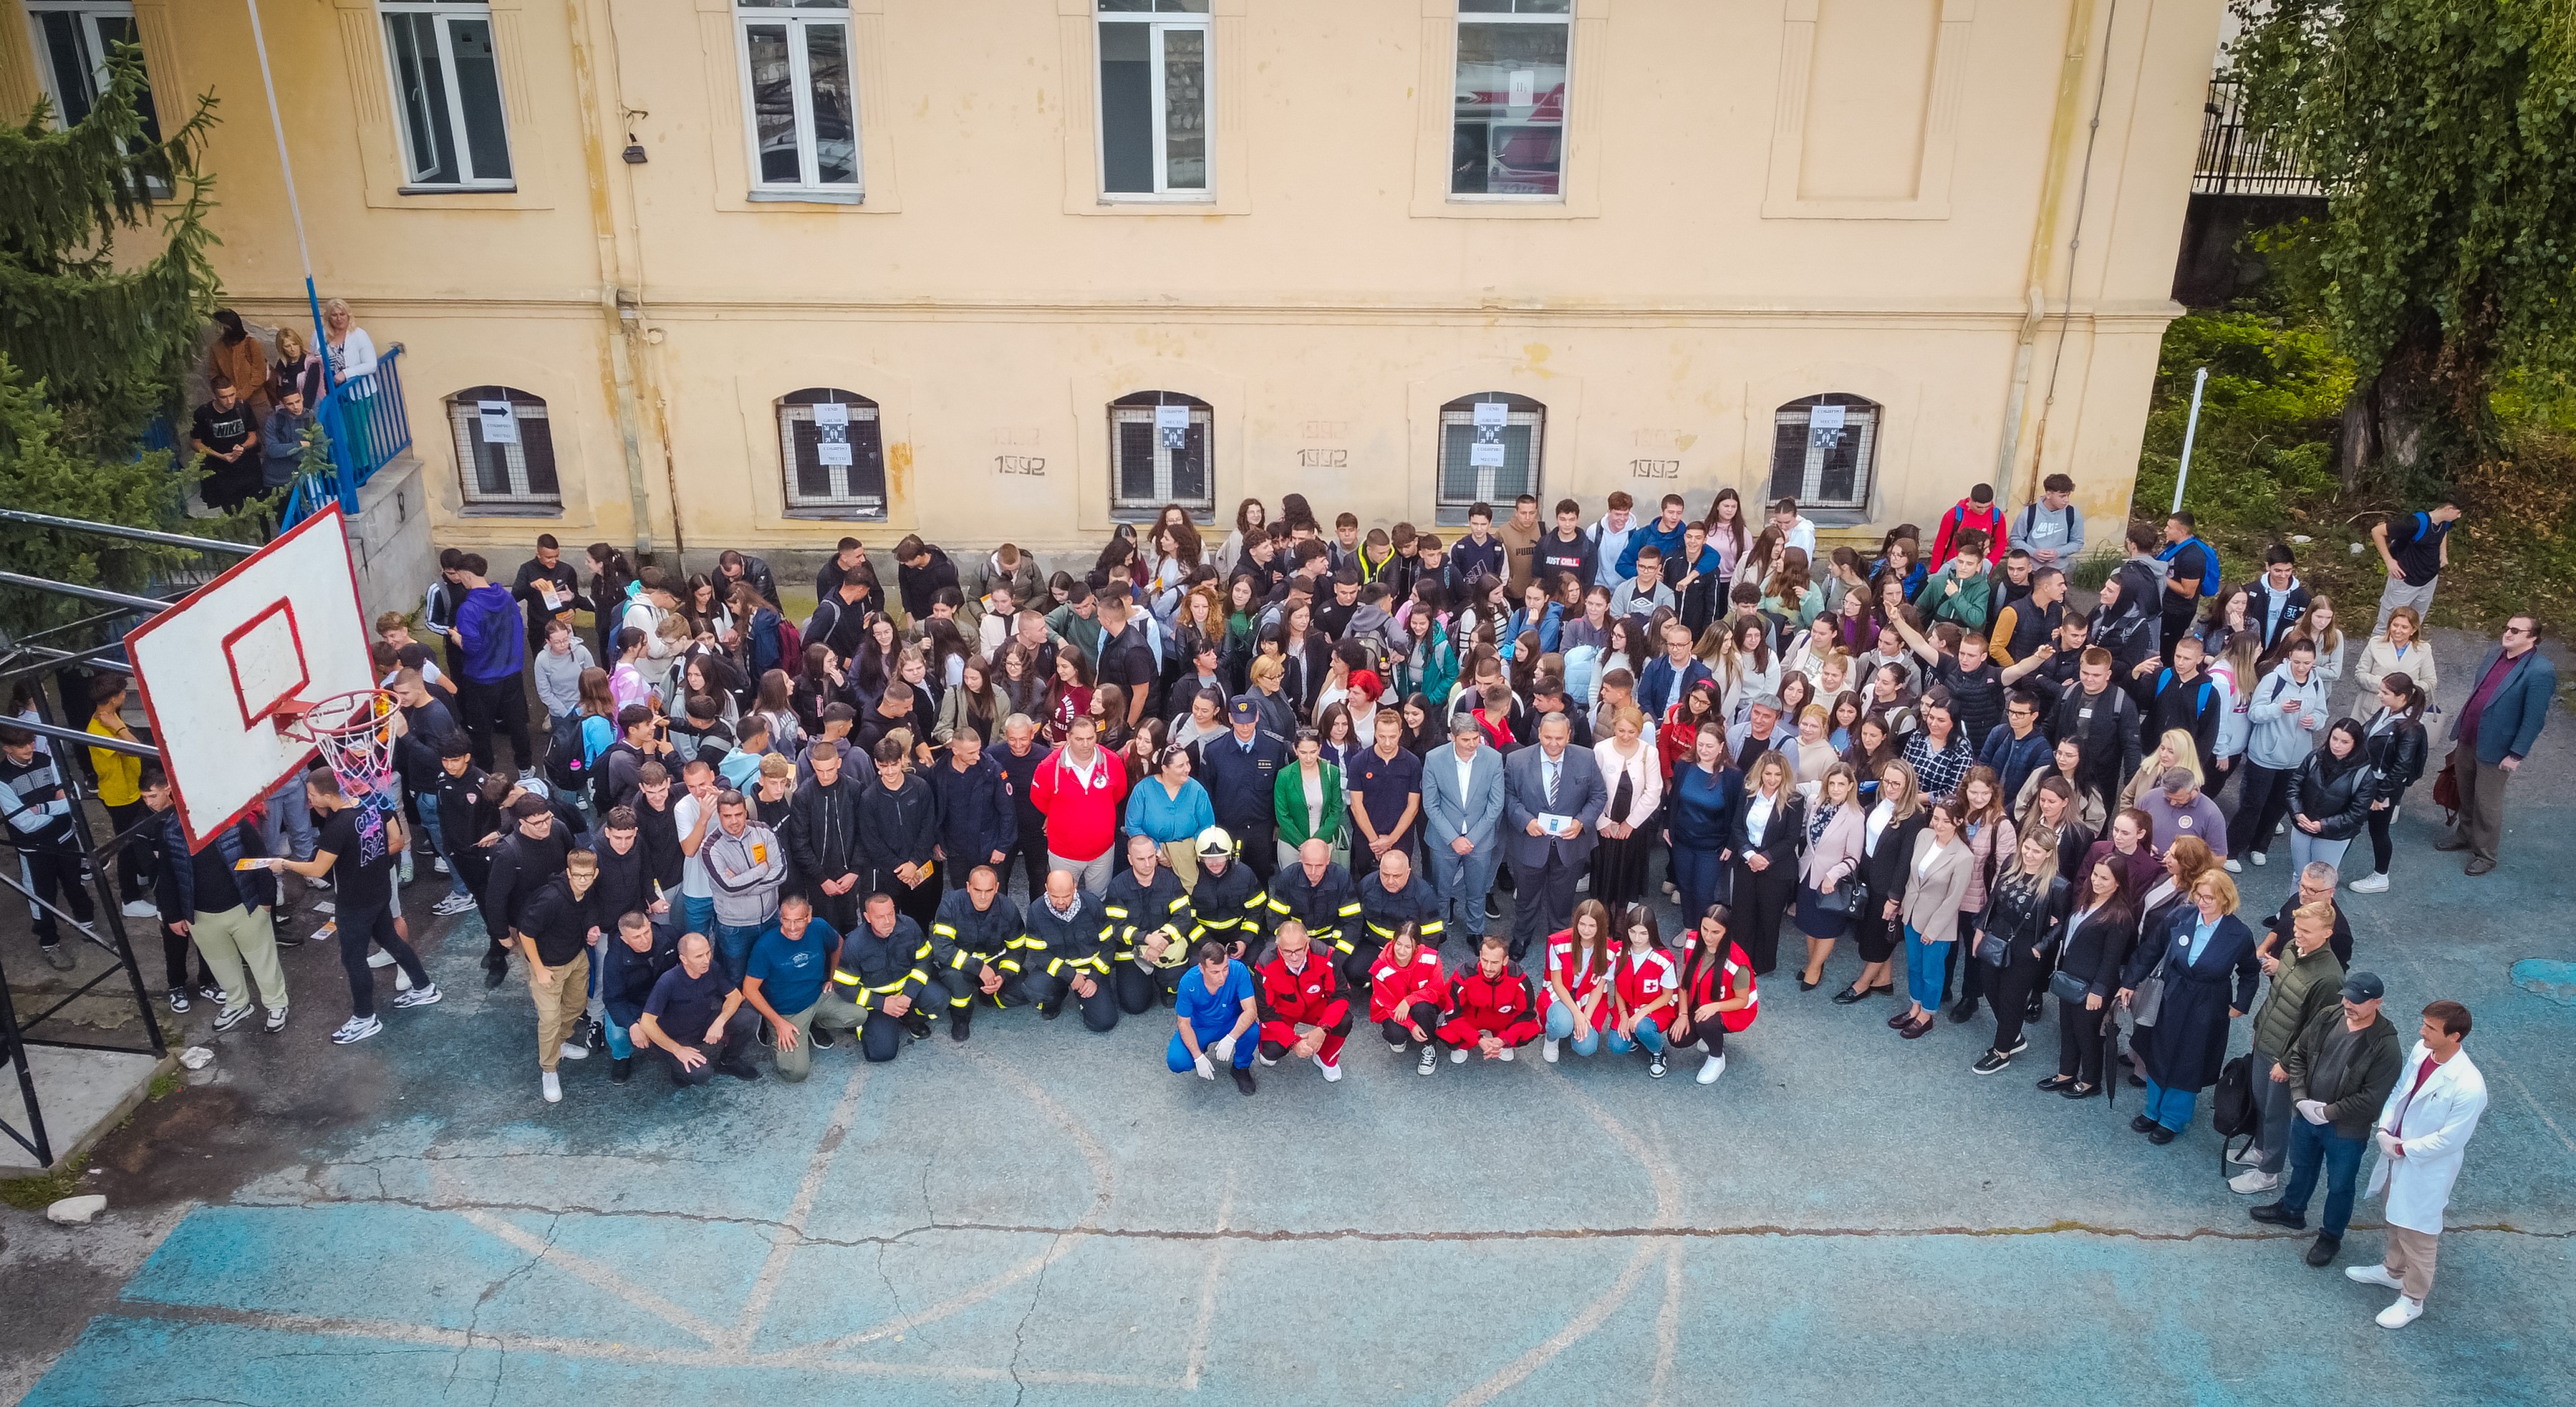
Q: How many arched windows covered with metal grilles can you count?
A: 5